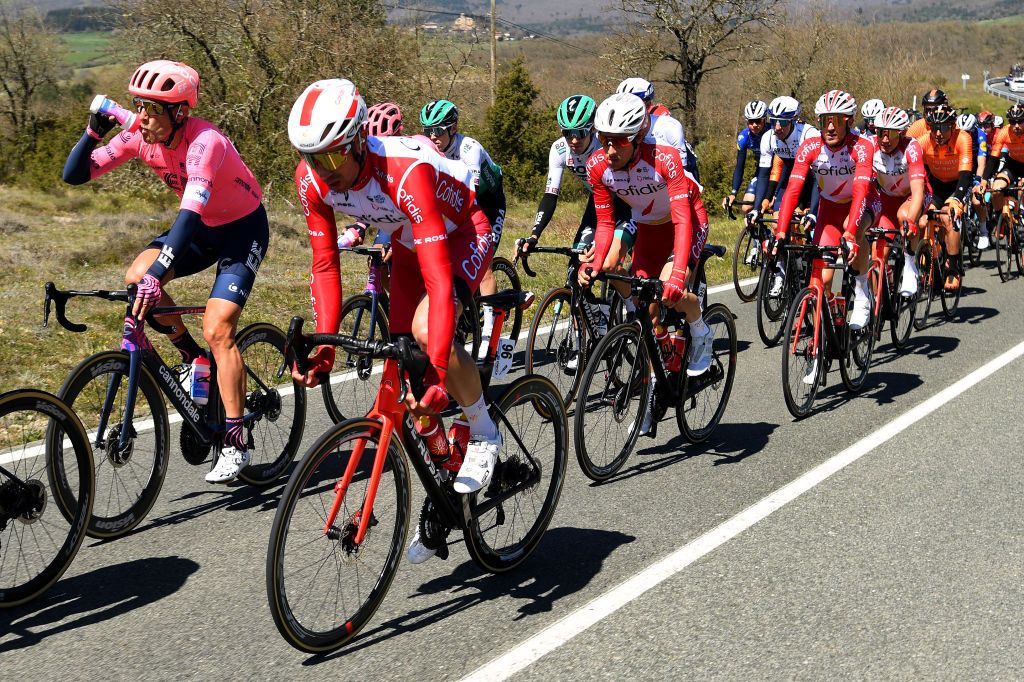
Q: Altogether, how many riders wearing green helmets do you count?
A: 2